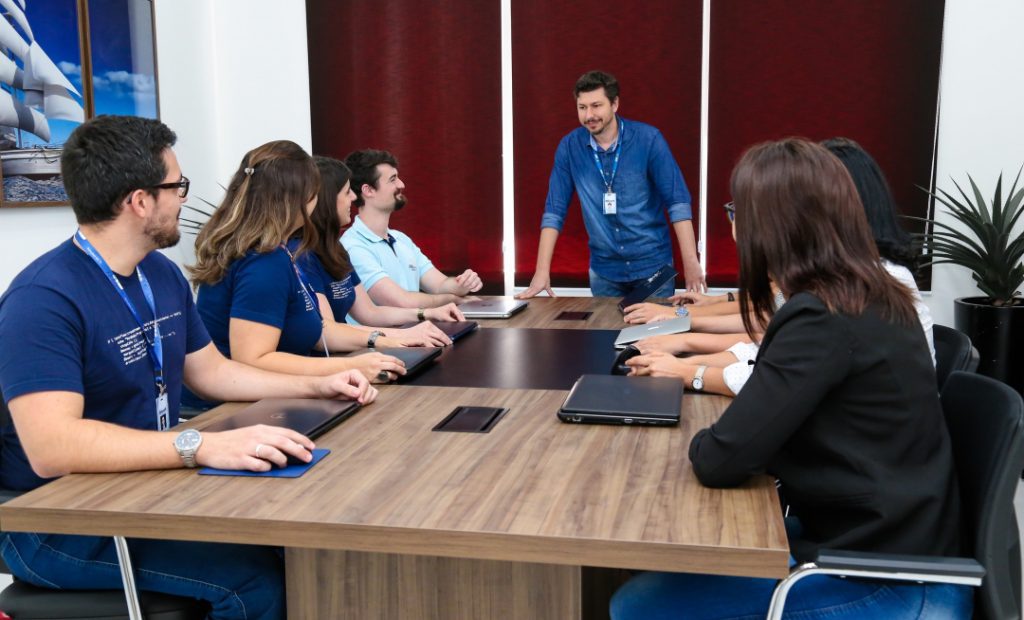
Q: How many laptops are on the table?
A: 7